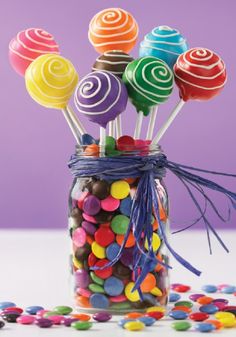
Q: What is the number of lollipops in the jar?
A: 8